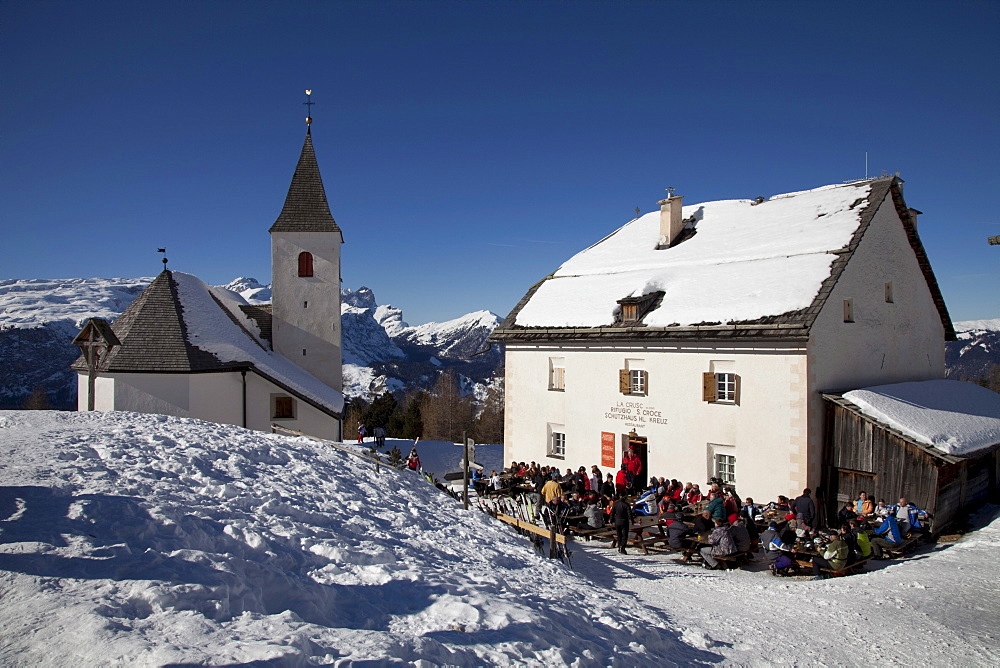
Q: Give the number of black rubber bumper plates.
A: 0